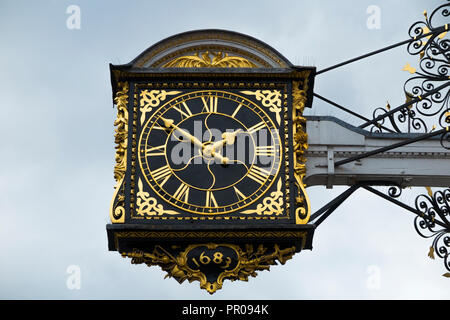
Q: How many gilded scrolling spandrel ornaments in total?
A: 4